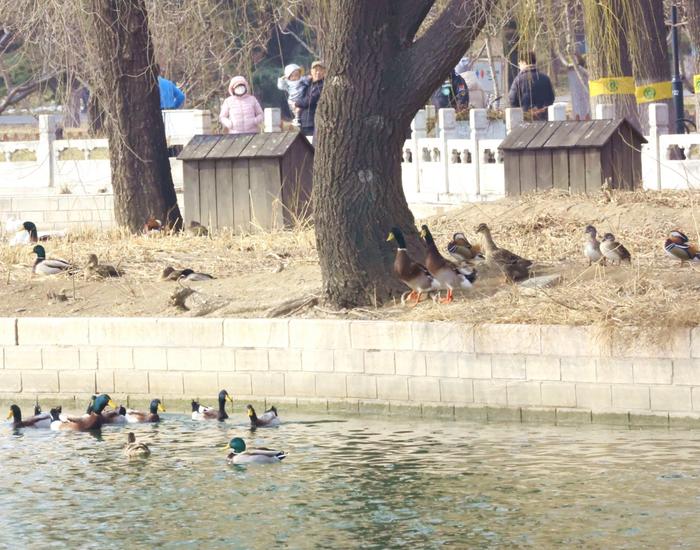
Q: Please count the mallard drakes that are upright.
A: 2